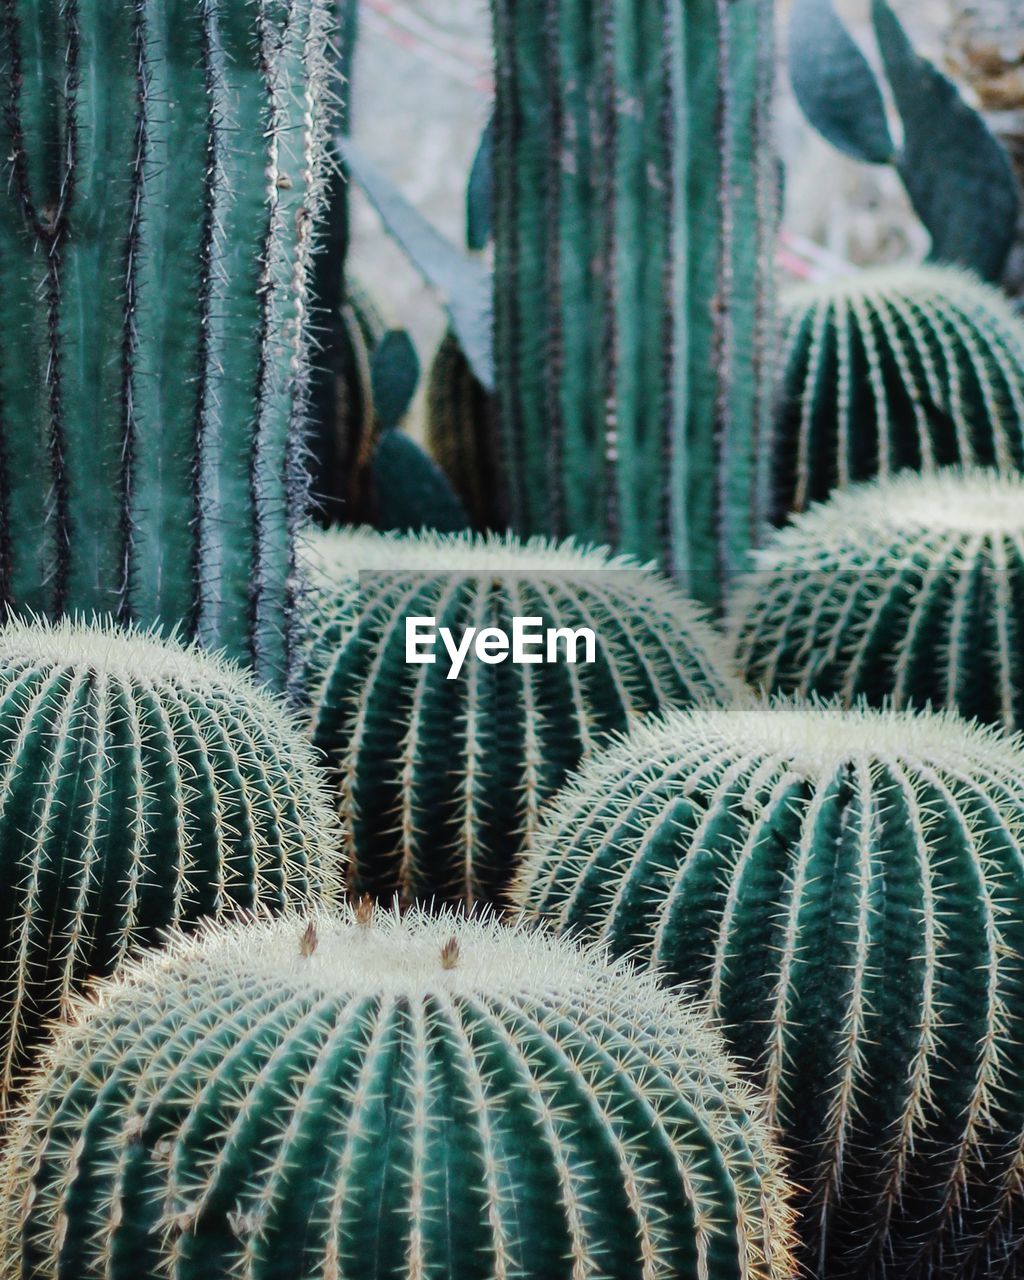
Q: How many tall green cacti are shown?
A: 2